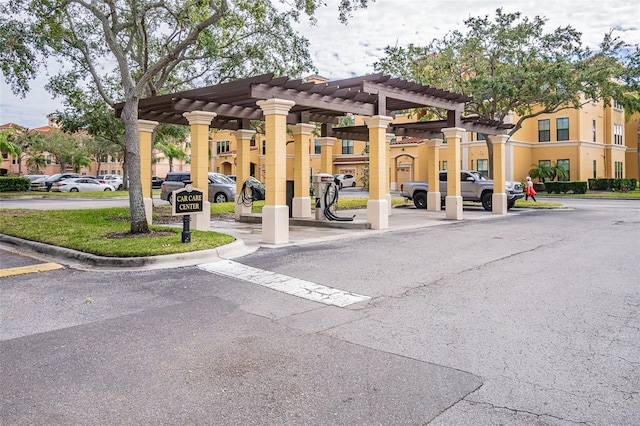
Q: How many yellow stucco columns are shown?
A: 11